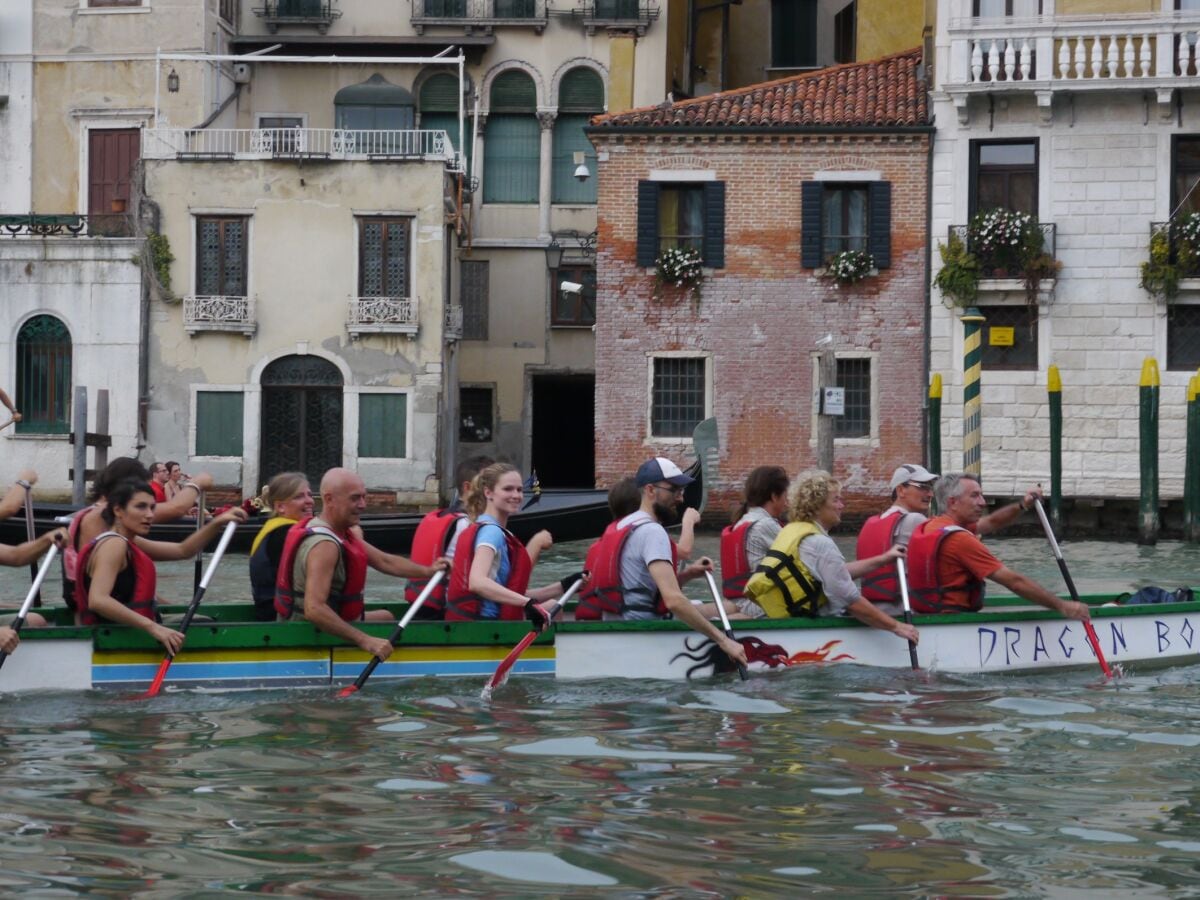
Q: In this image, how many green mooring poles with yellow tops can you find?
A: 5